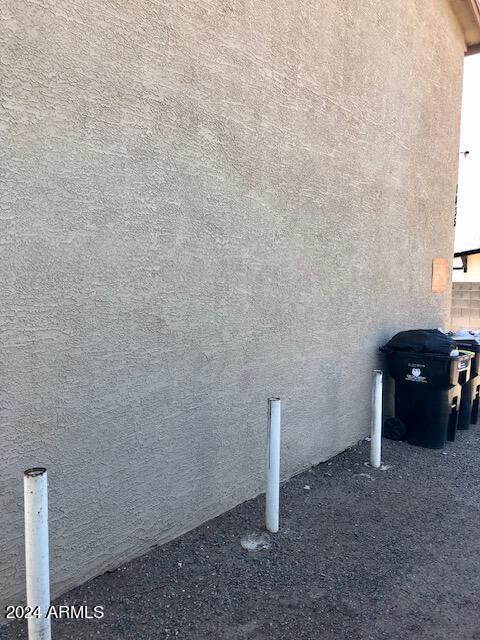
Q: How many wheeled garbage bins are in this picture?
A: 2